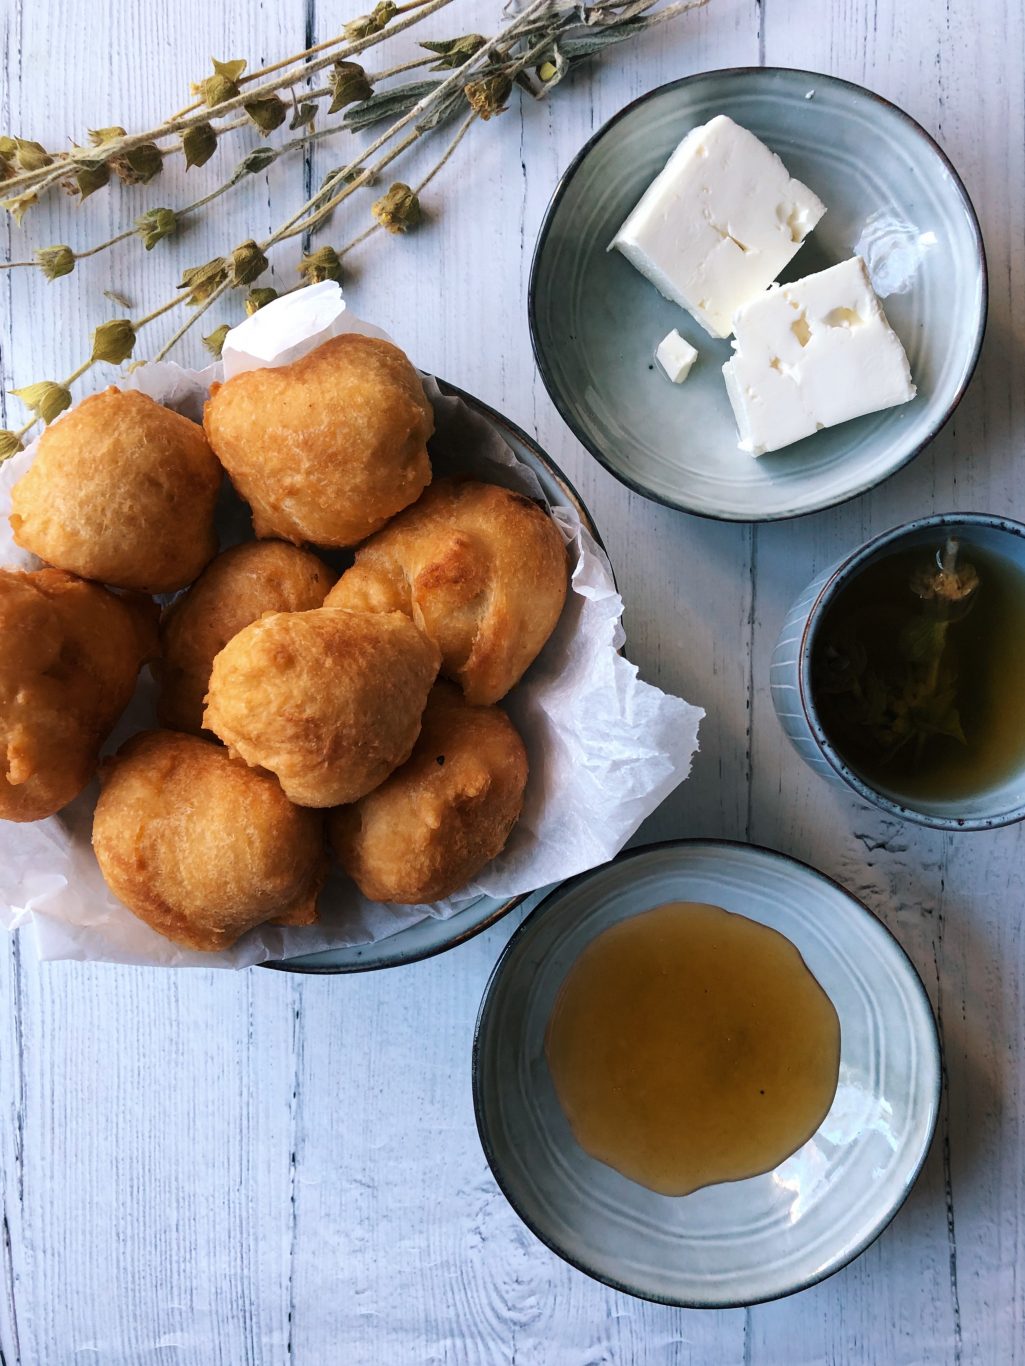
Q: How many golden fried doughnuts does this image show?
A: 8